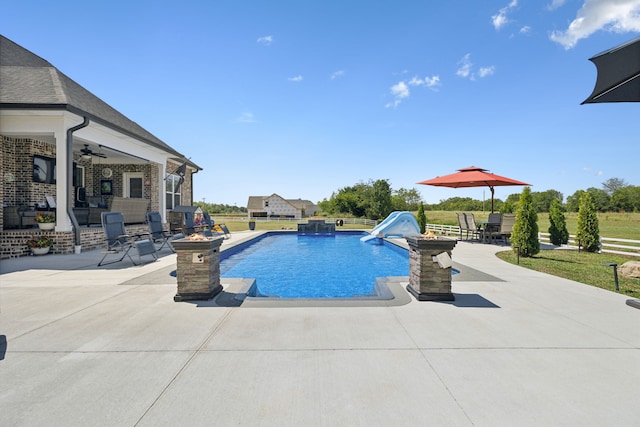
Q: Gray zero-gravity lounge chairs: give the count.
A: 4